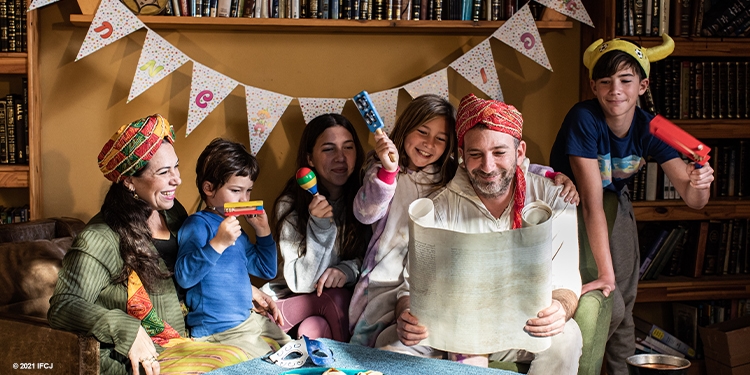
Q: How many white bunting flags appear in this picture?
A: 11